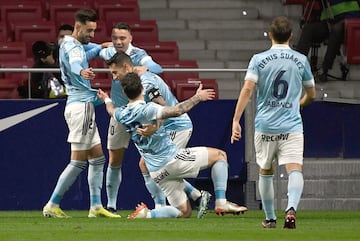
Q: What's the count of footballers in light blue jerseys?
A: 5